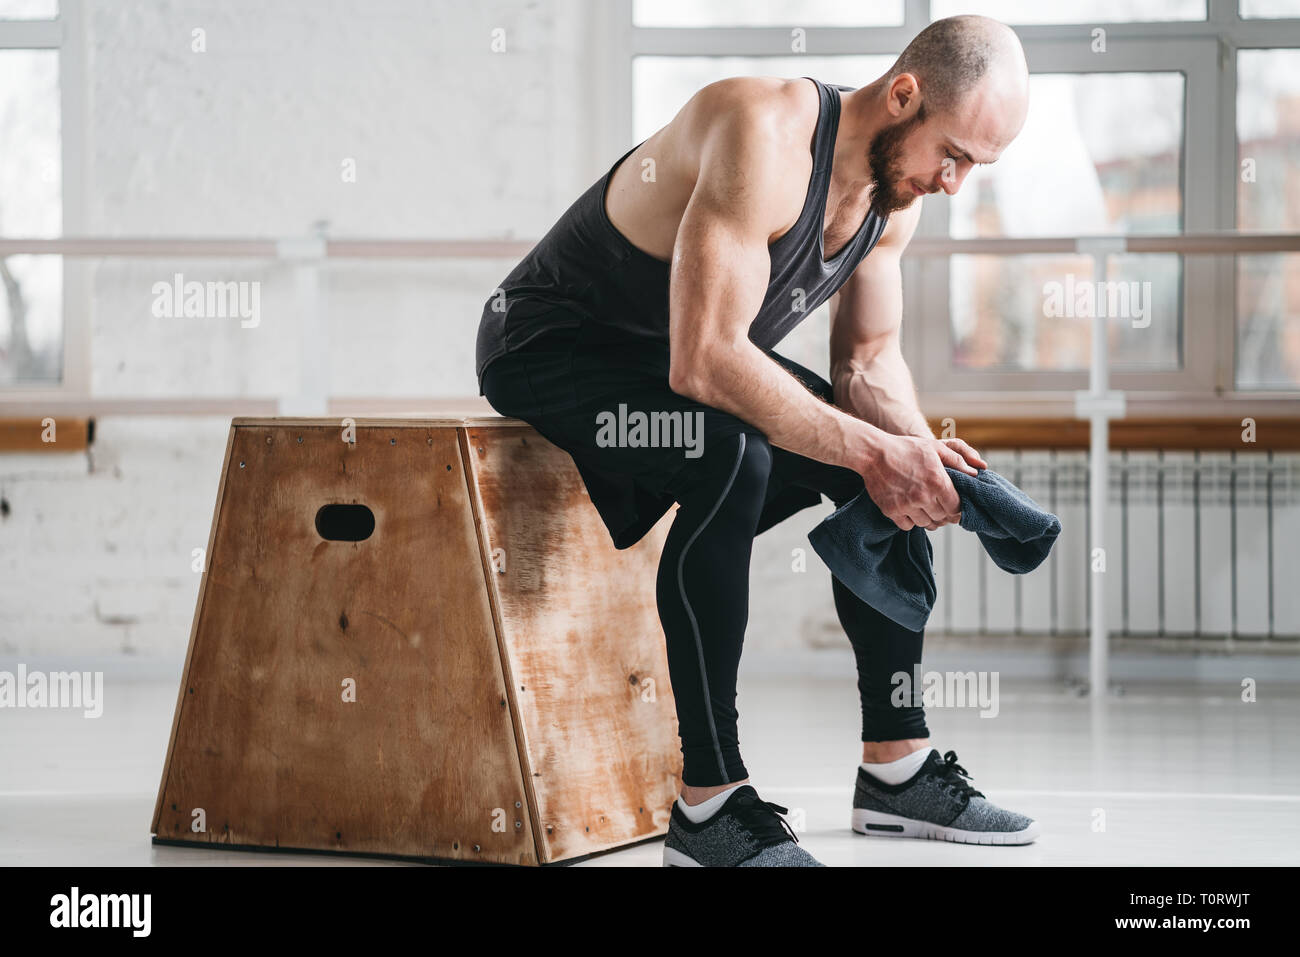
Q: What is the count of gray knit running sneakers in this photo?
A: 2